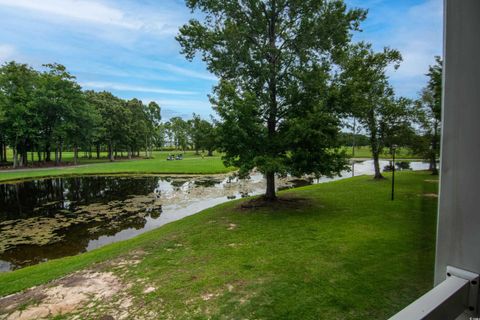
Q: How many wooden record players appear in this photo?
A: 0